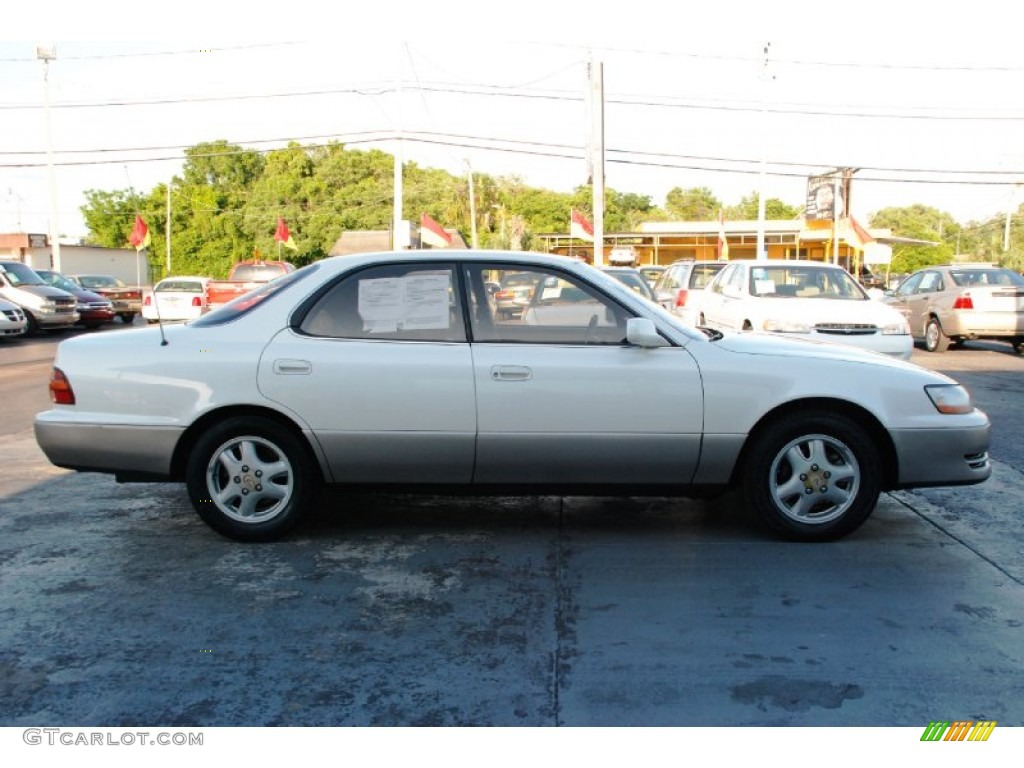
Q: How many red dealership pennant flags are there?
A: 6